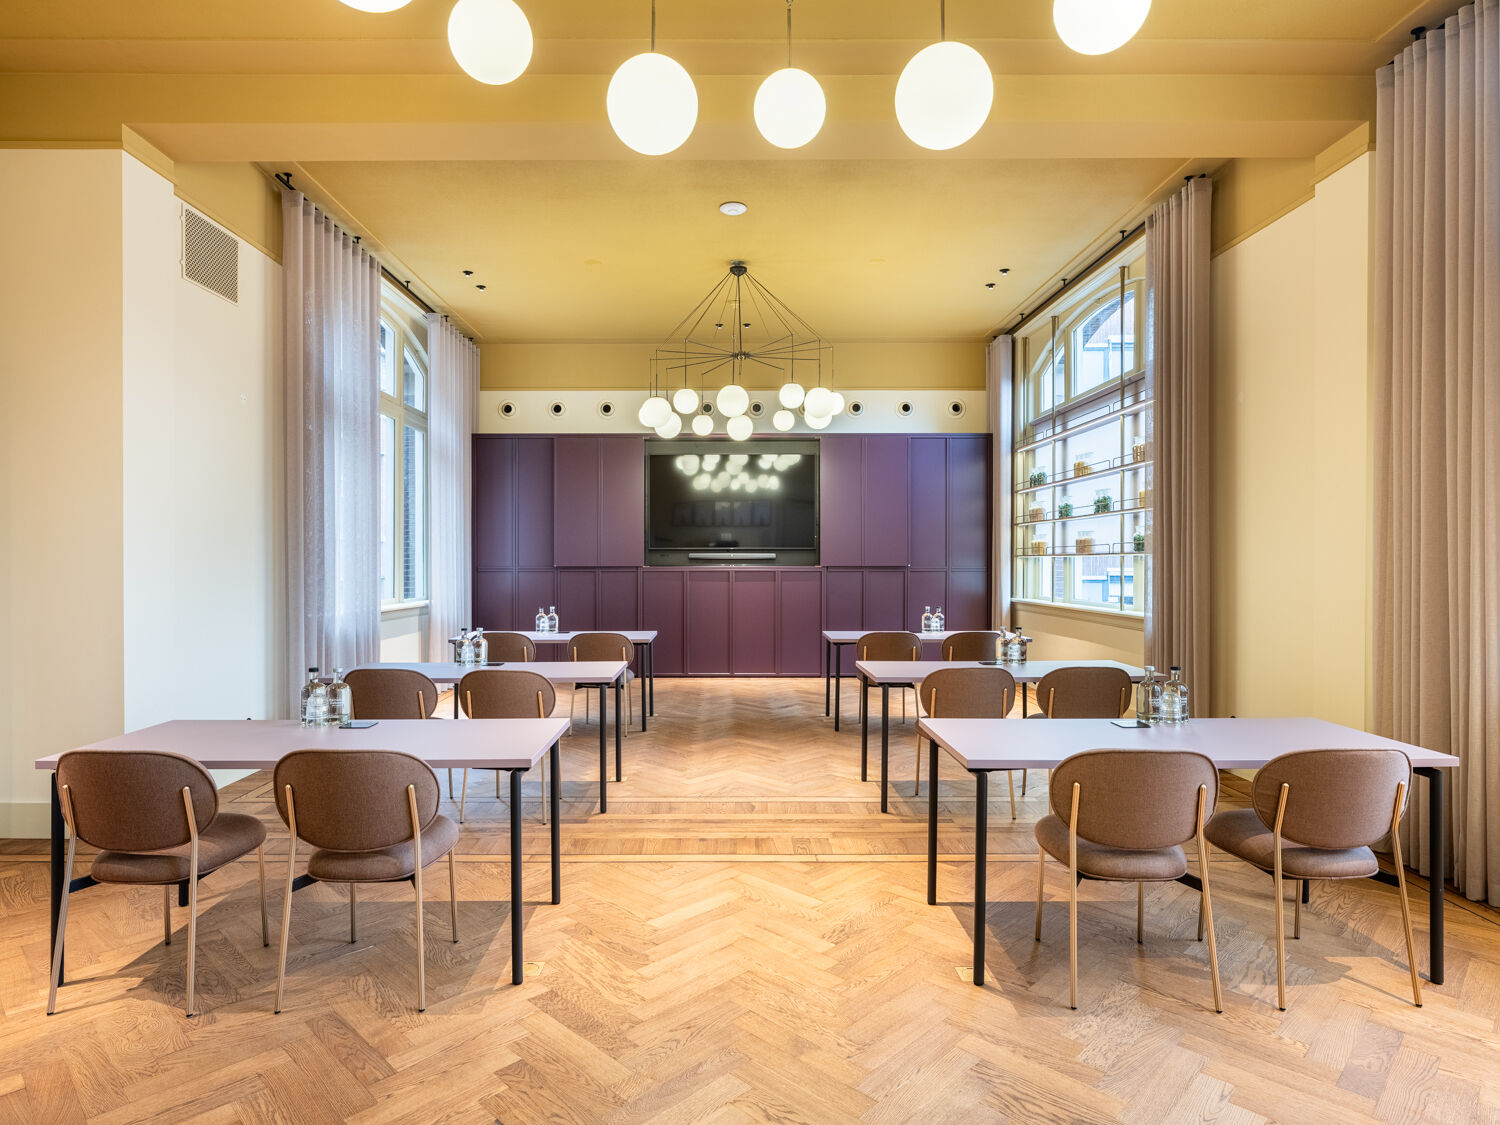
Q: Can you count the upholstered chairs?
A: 12